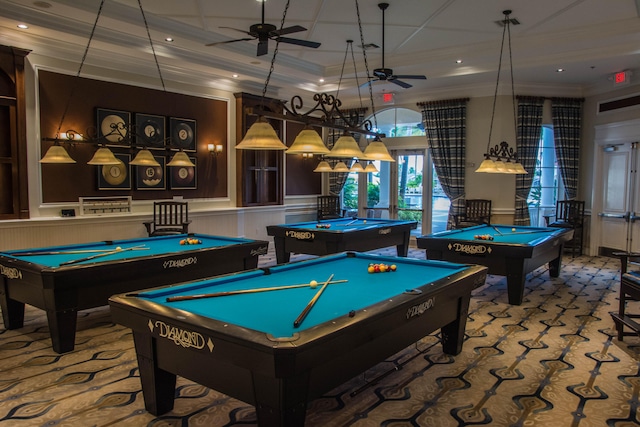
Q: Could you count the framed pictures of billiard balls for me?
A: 6